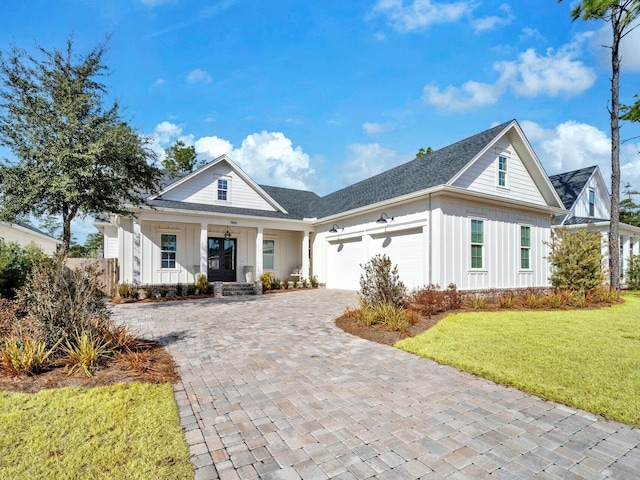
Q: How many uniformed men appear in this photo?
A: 0